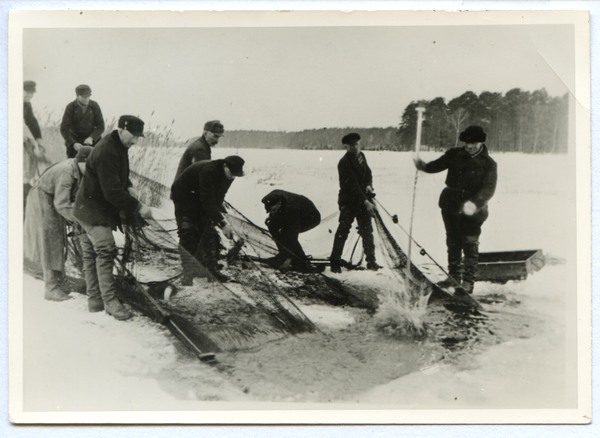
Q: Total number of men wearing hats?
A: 9